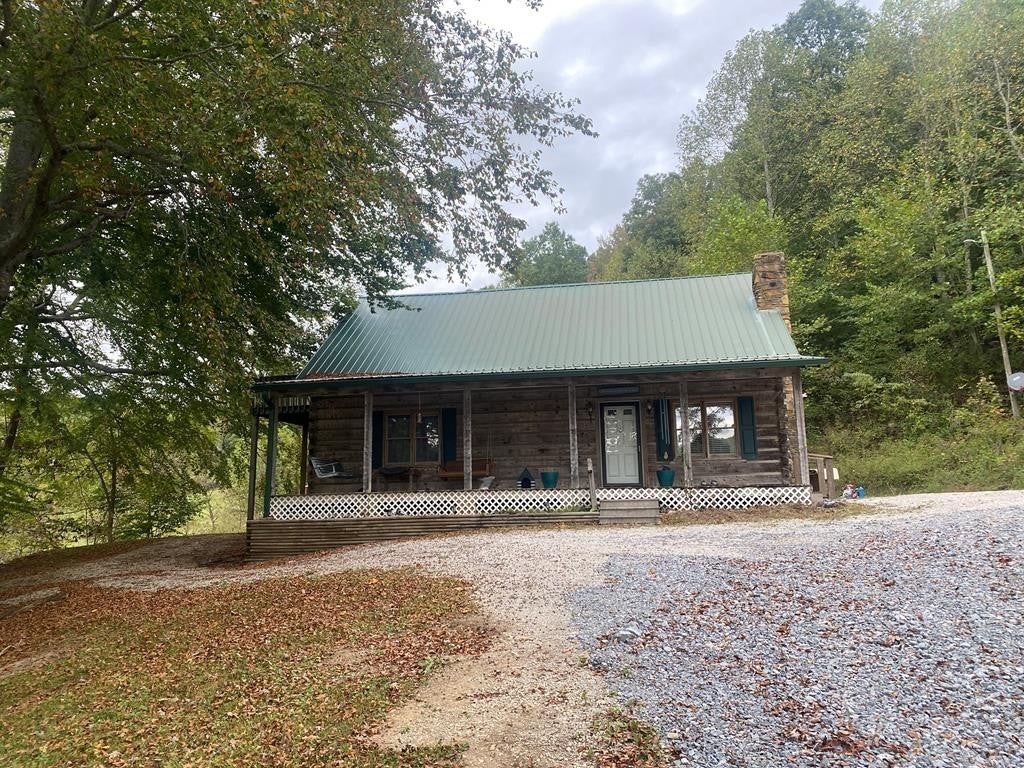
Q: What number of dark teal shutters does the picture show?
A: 4